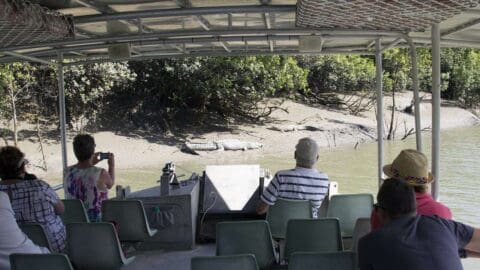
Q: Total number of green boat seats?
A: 12